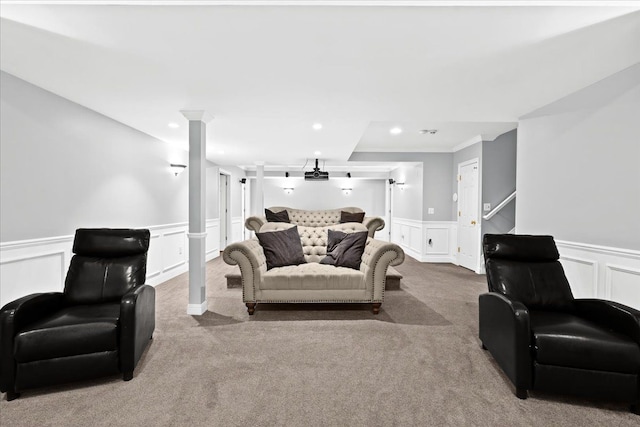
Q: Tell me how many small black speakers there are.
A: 4